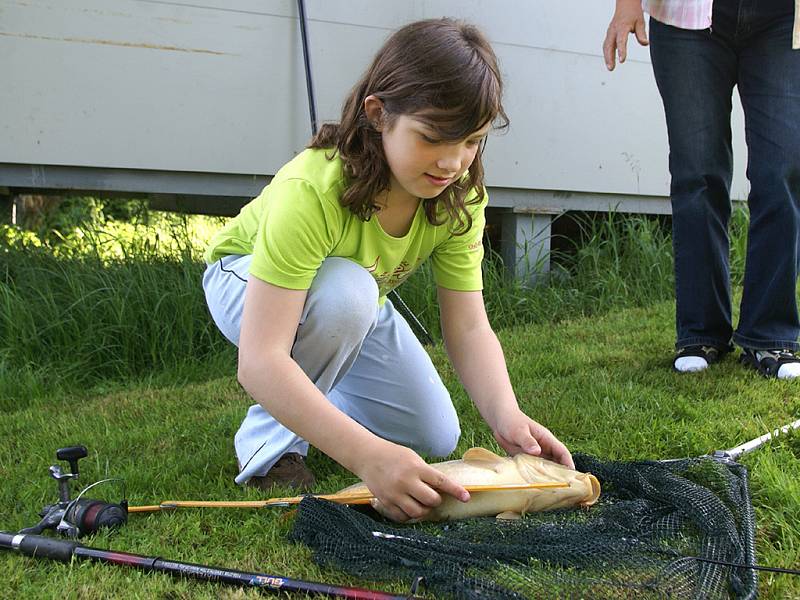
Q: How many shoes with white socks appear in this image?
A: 2